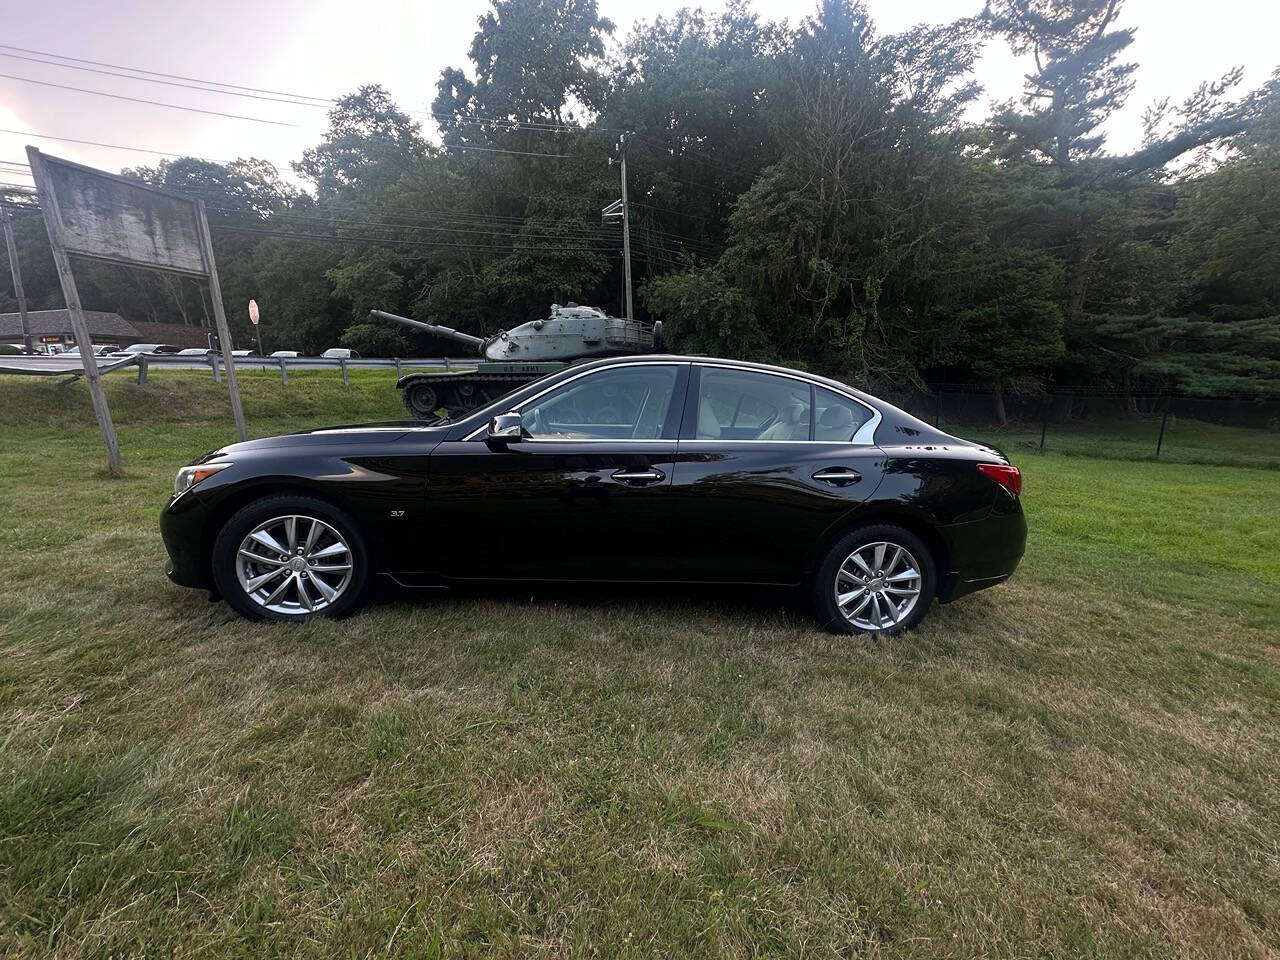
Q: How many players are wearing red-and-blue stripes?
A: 0